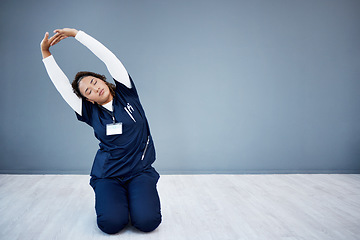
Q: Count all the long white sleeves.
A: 2